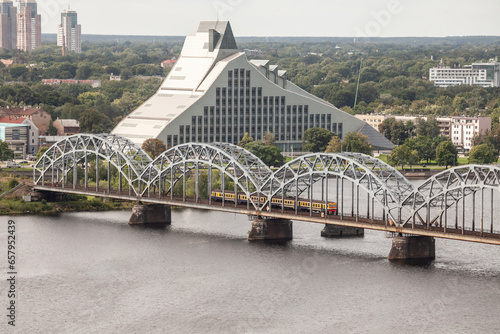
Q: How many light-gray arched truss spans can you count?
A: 4